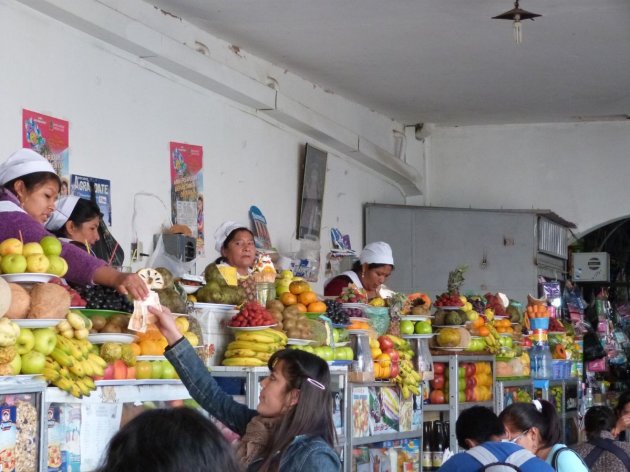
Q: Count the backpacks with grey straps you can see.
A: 1